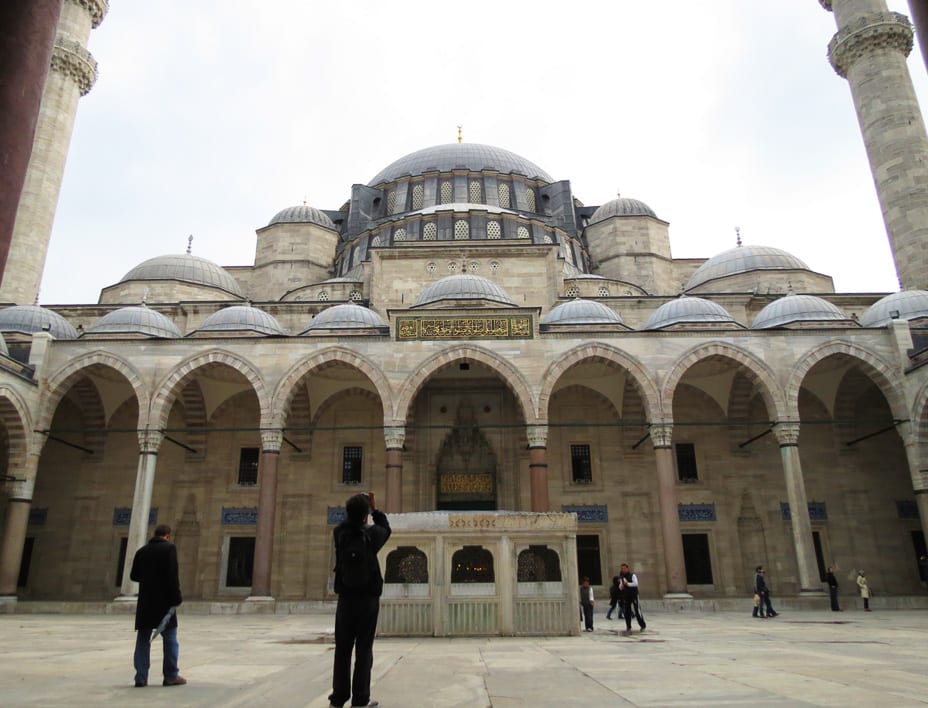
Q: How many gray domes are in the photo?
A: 14